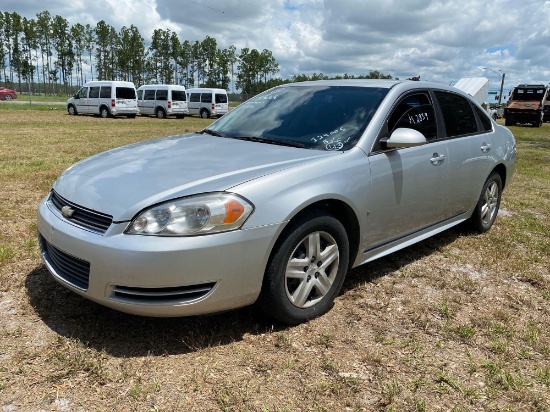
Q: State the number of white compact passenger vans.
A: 3